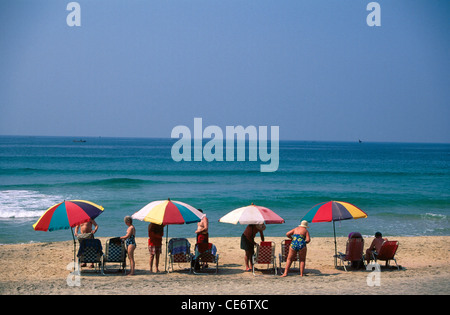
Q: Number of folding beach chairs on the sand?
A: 8